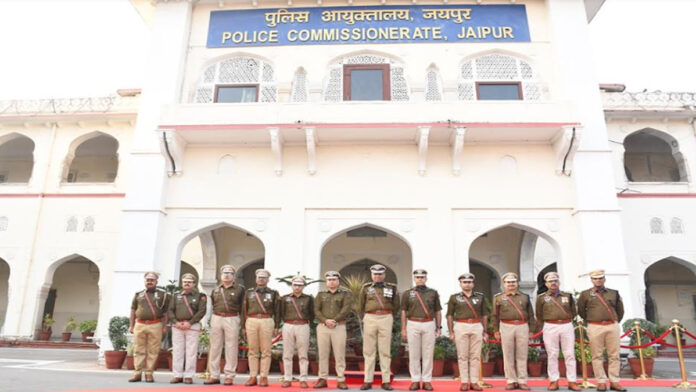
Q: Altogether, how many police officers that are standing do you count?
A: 12